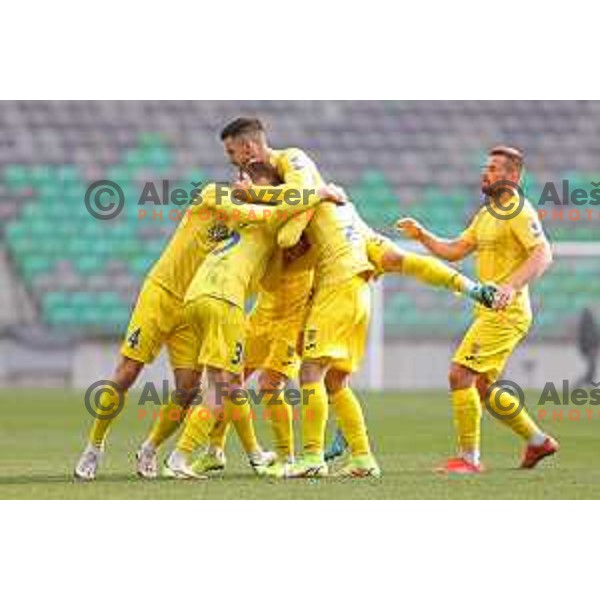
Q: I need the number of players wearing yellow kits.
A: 6